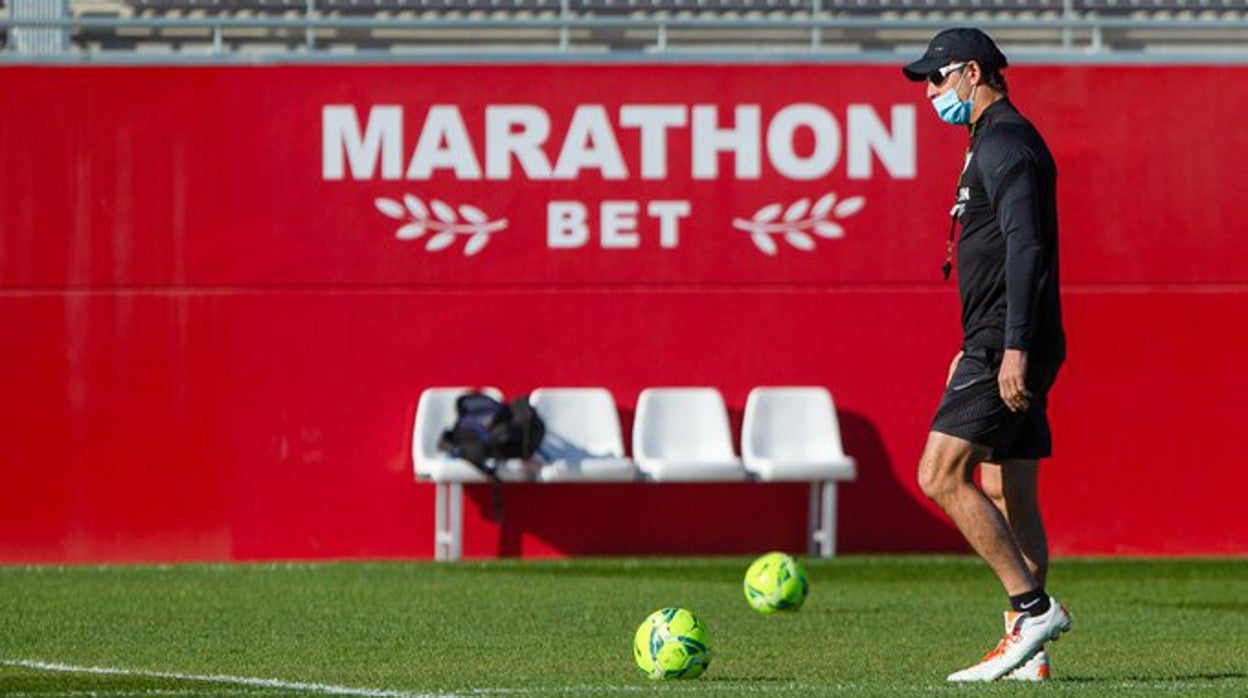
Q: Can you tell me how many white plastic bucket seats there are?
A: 4